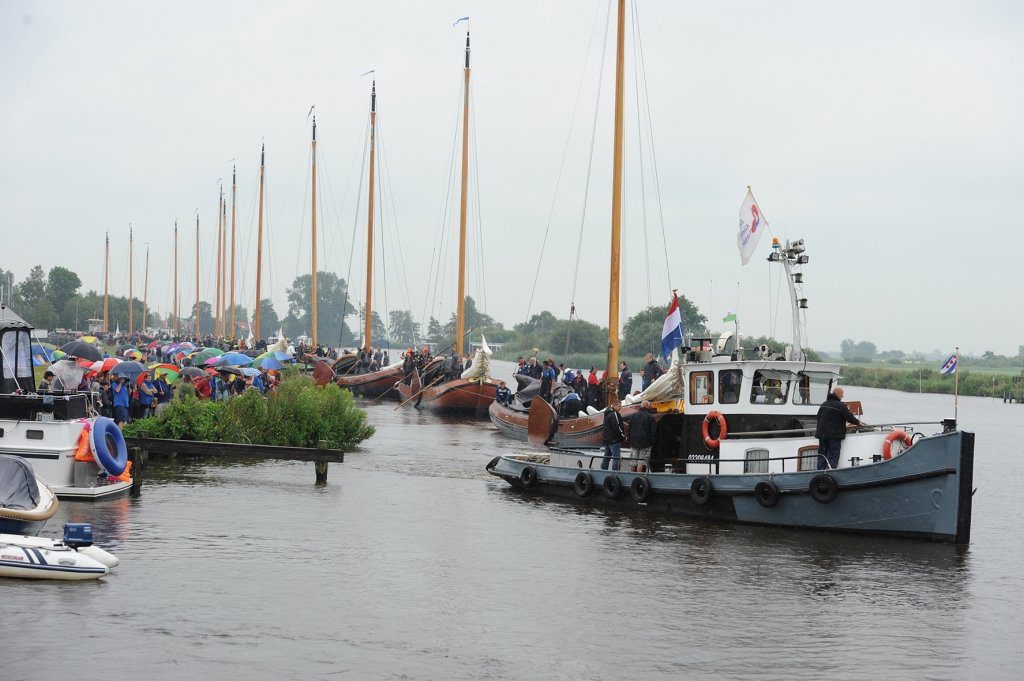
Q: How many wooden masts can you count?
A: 13